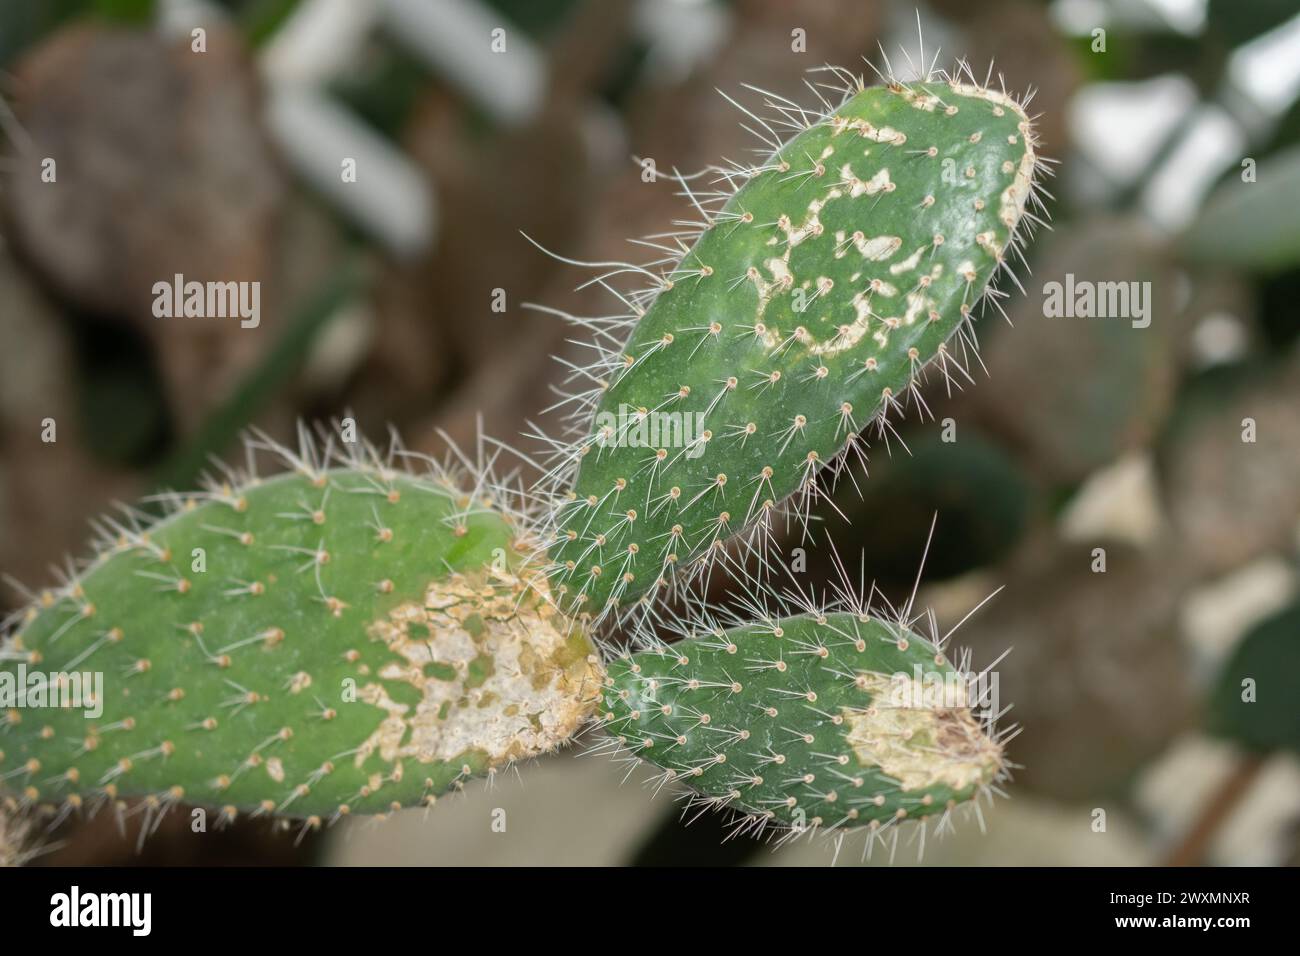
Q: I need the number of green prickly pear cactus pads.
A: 3